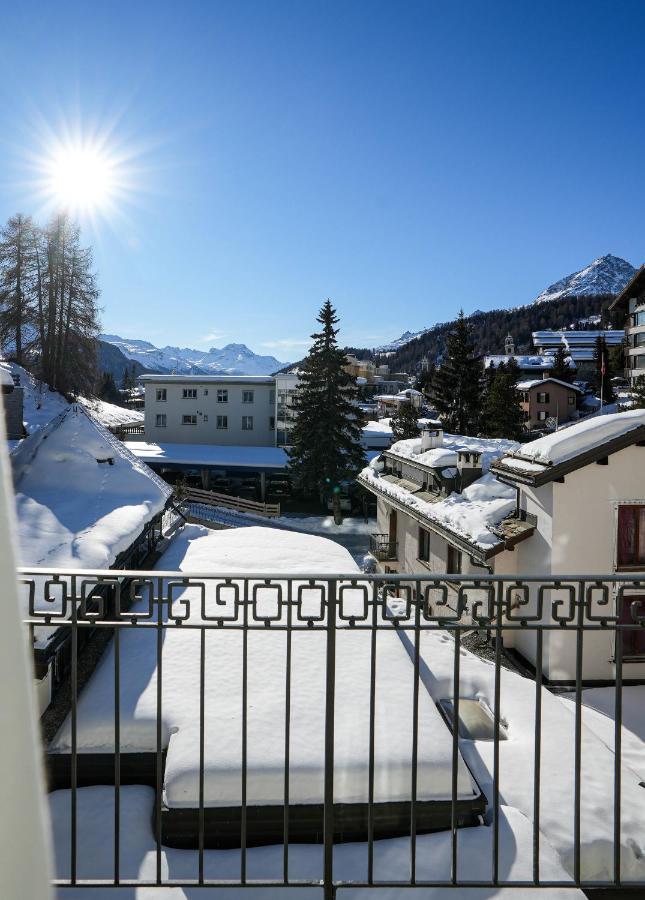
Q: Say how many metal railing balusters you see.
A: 14